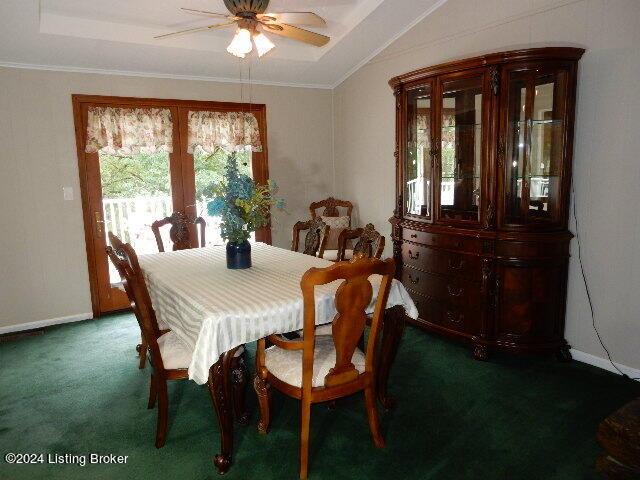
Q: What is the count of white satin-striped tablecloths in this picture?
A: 1